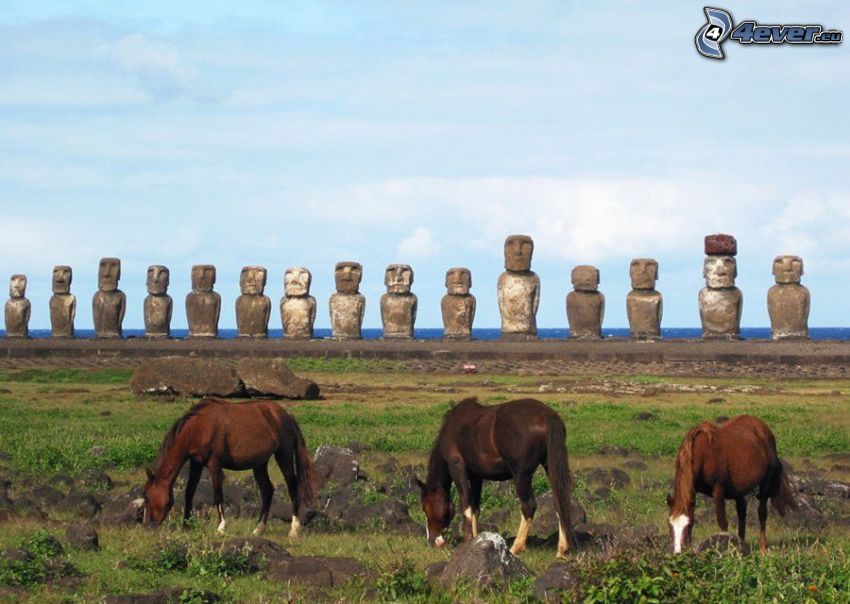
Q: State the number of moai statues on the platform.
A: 15